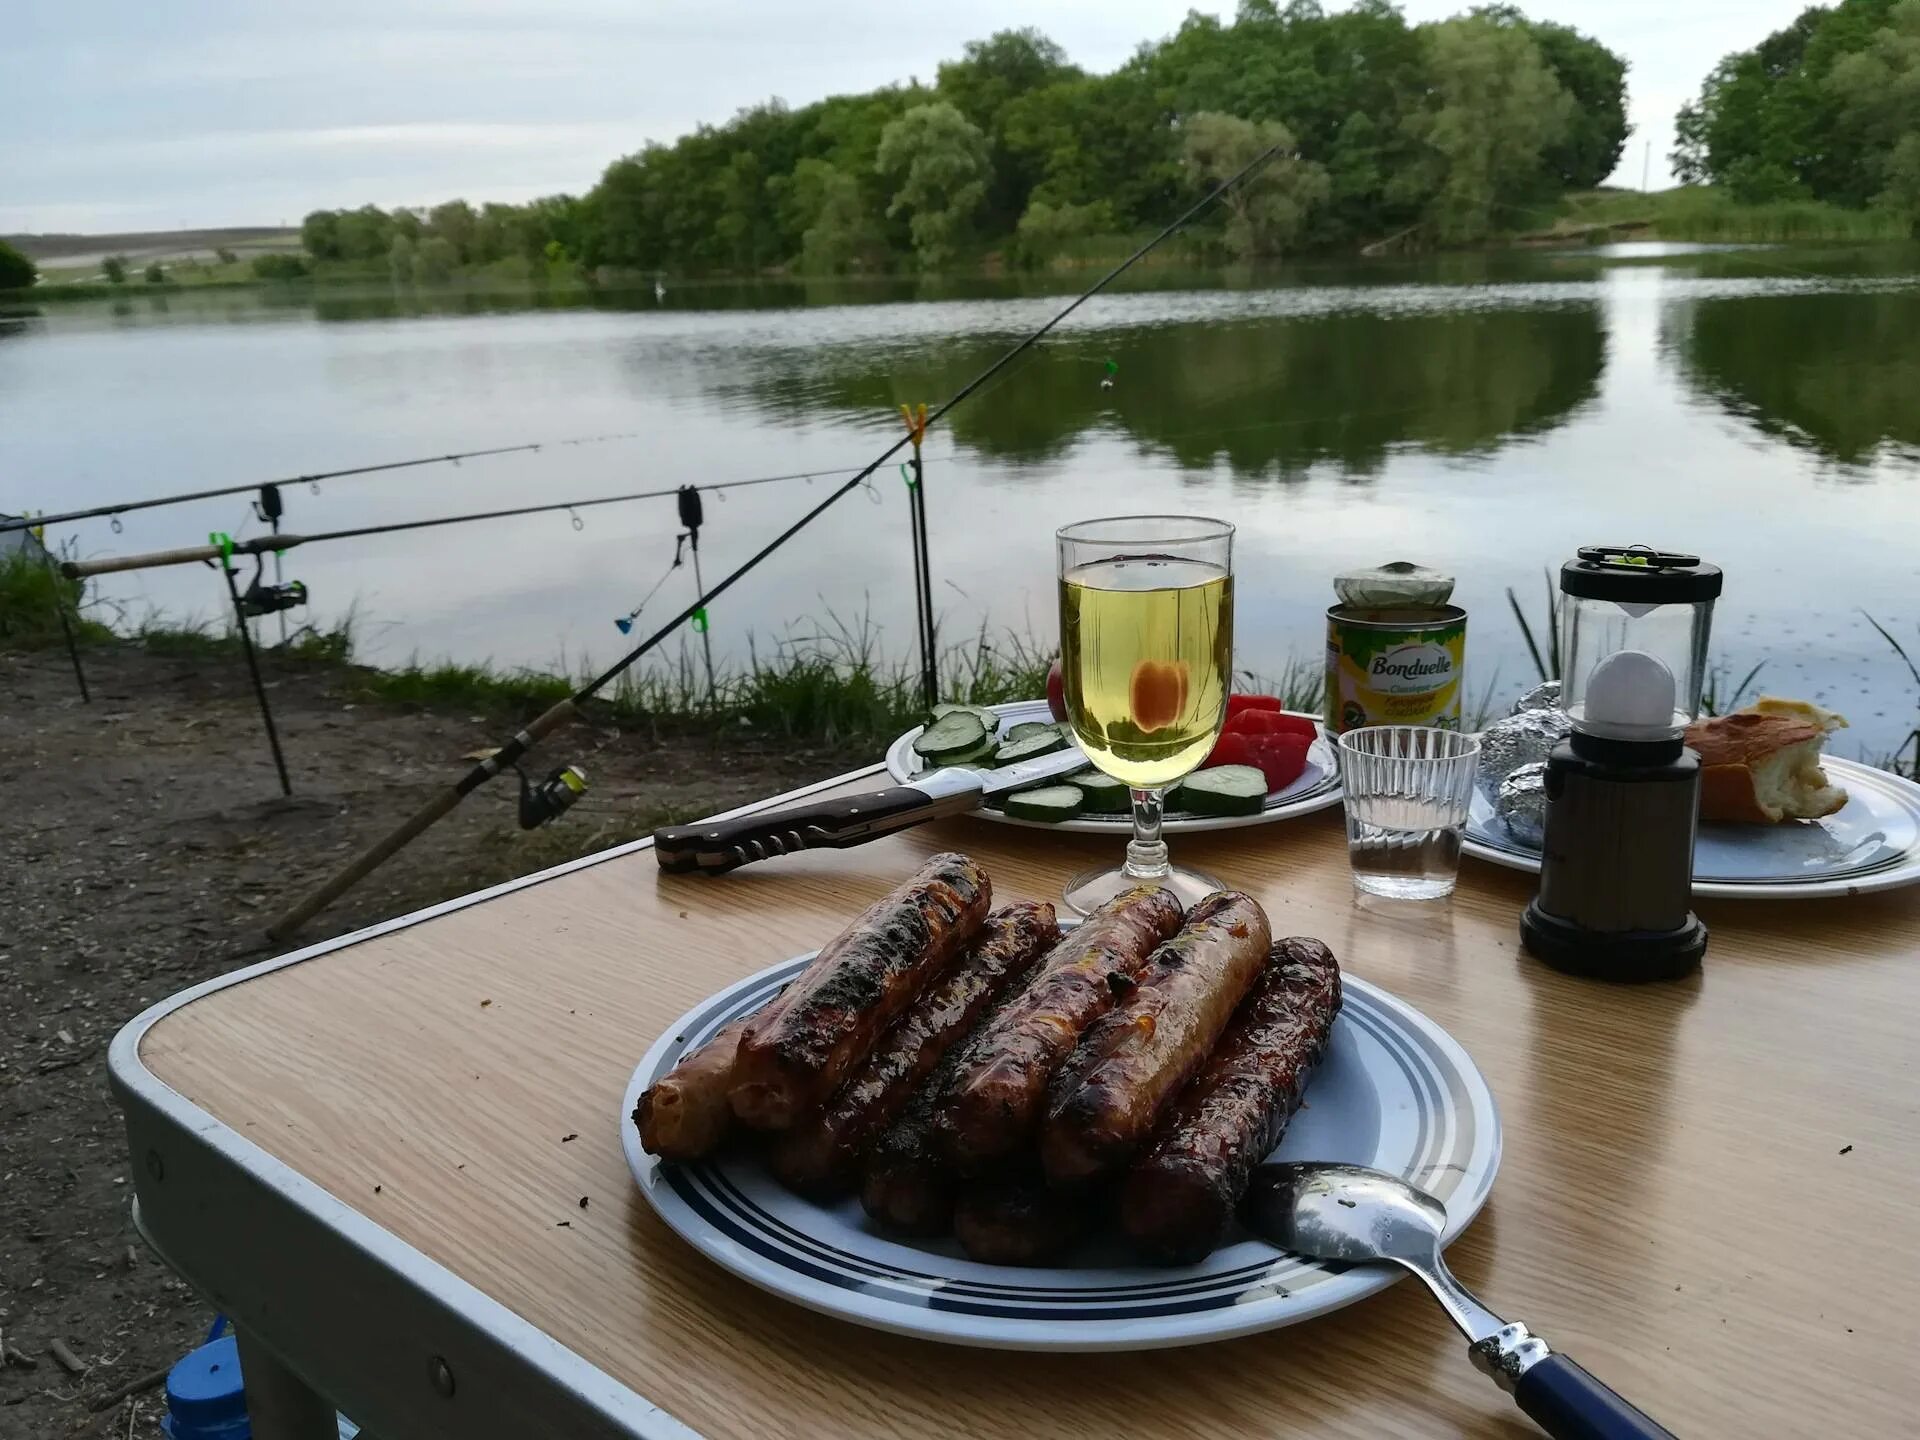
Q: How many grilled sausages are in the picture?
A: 8